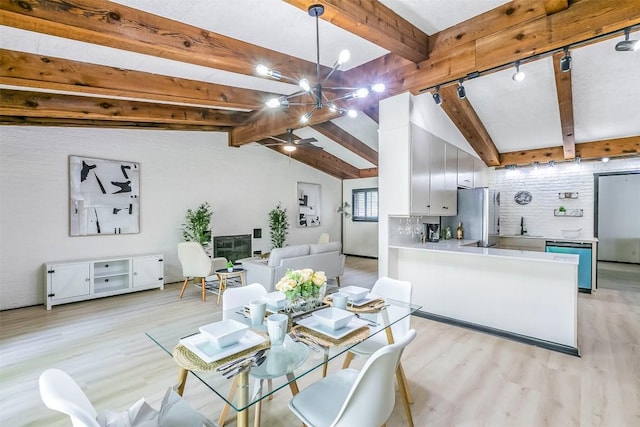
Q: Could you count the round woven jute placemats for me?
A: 4